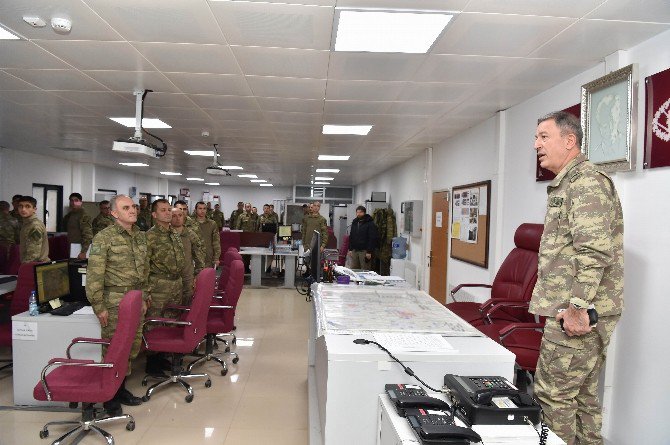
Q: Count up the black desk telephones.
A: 3